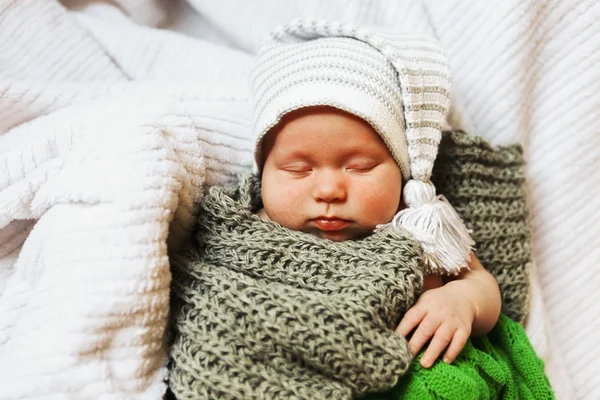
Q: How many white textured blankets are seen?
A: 1